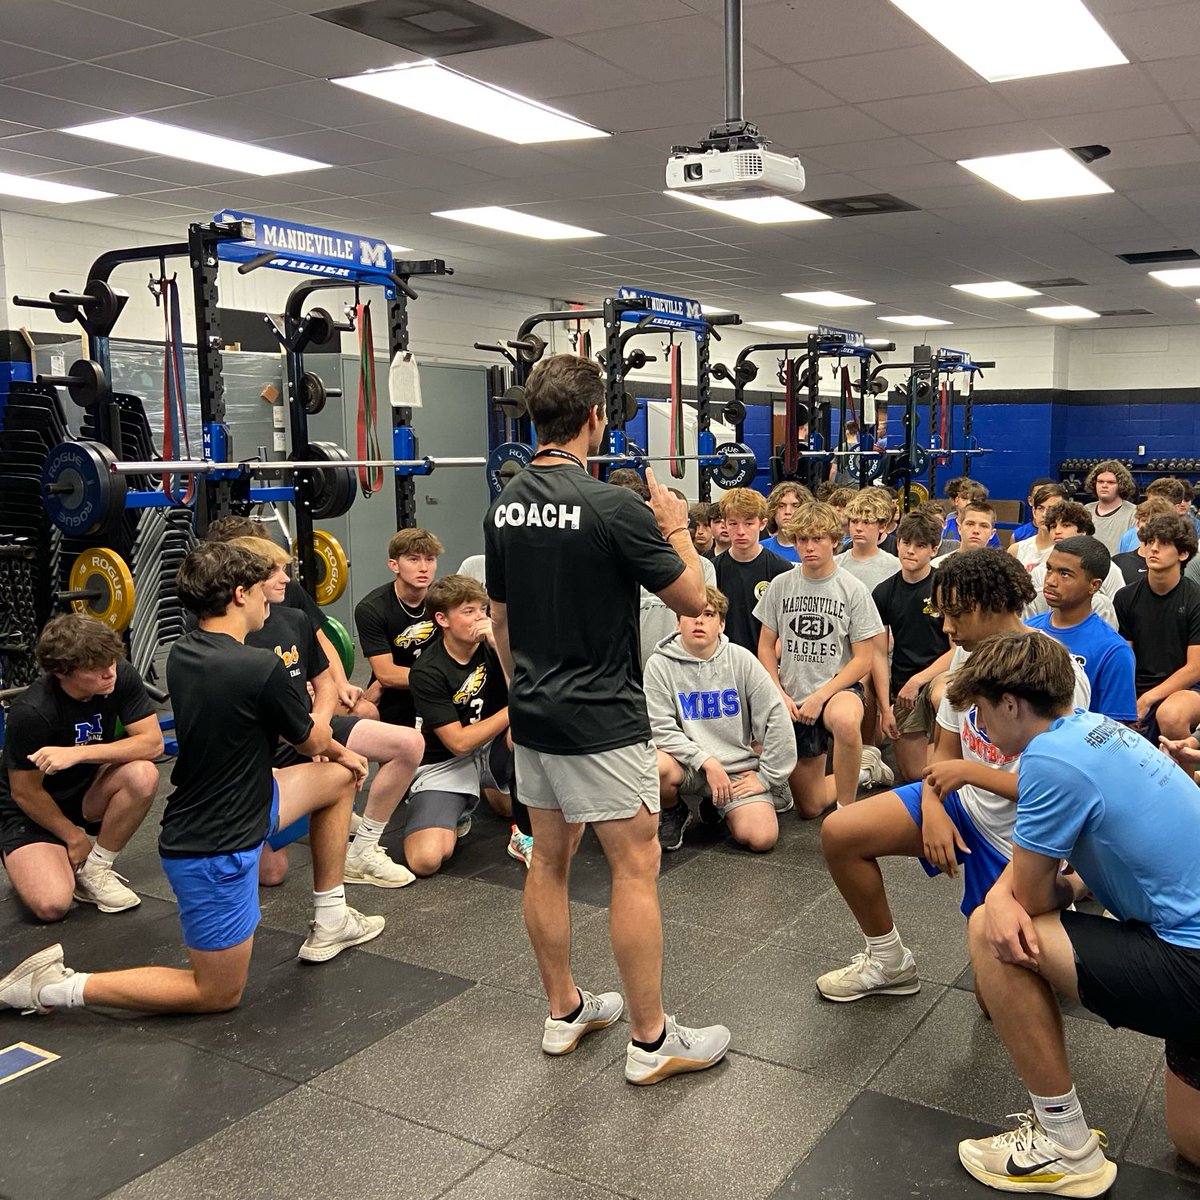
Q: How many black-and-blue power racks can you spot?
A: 4